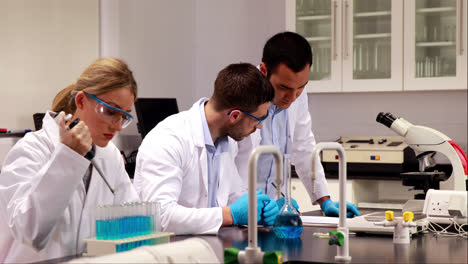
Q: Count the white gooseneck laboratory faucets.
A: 2